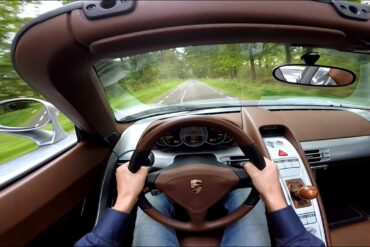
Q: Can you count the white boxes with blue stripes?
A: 0